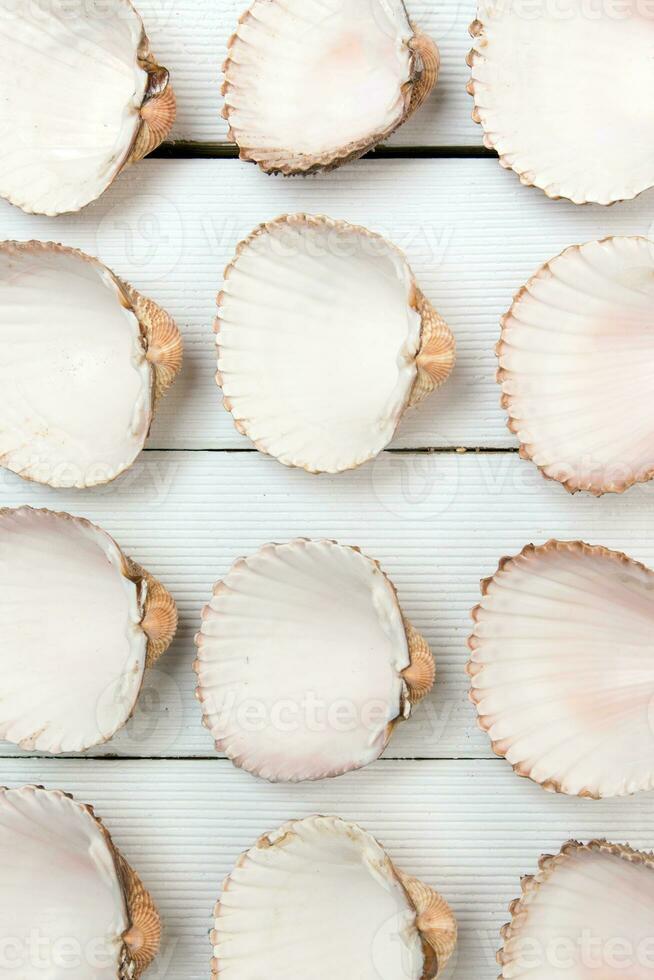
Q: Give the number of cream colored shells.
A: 12